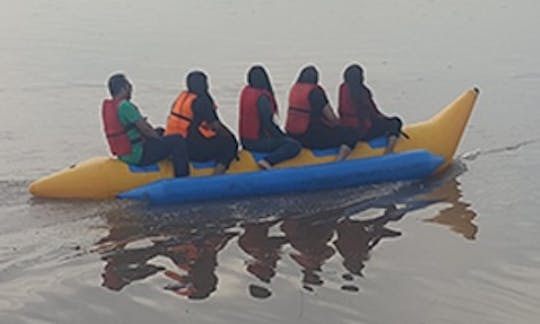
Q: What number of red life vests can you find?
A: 4